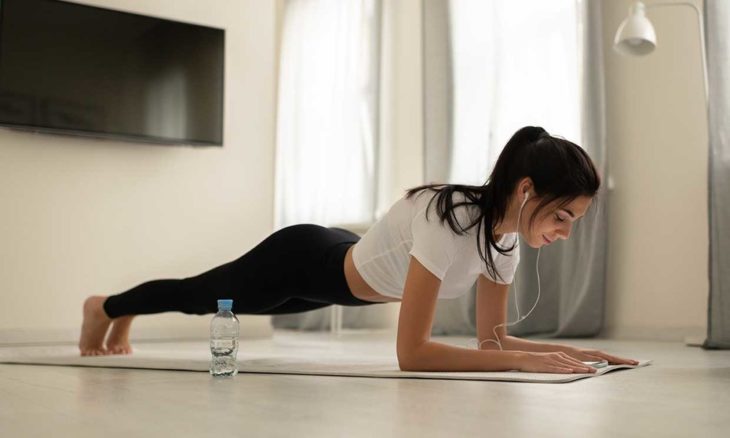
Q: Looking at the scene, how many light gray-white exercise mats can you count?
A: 1